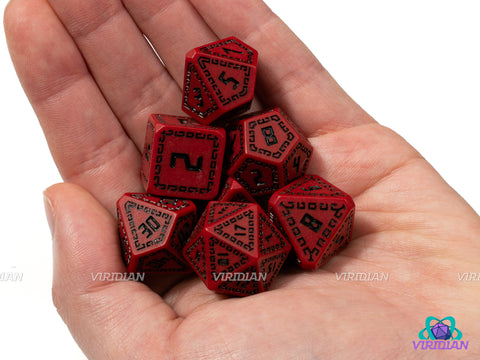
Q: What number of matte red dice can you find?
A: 7